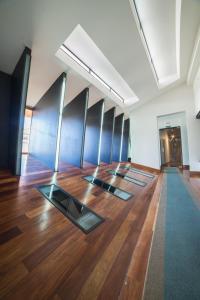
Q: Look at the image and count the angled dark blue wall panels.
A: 7